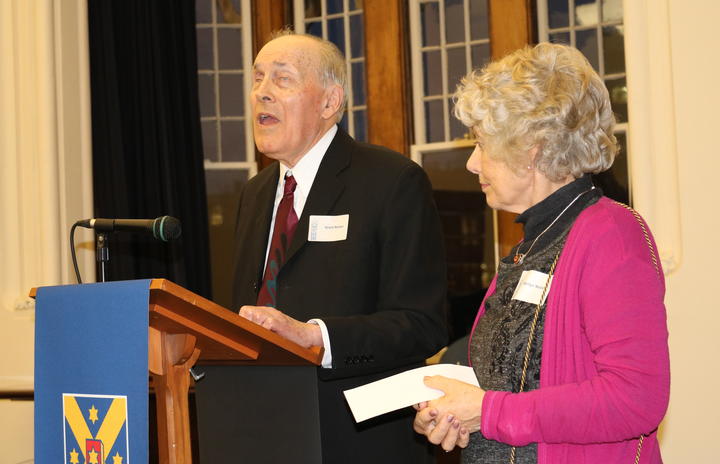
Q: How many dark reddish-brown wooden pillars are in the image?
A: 3